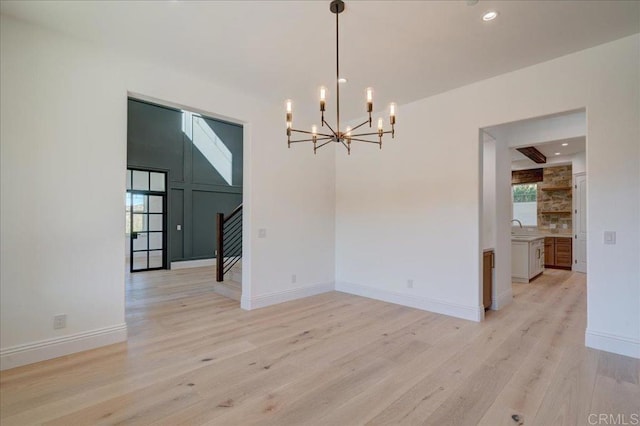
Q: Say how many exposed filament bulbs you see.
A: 8